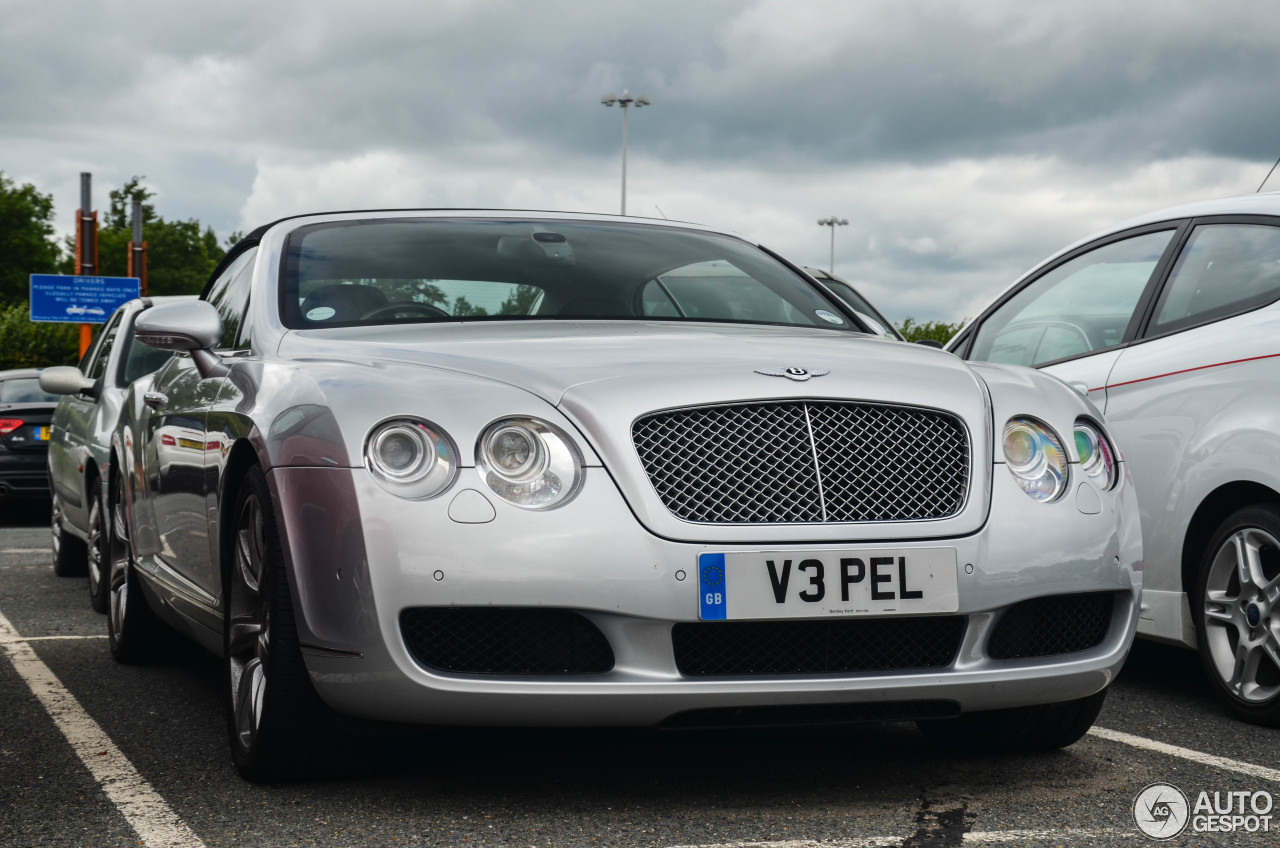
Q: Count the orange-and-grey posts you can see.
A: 2